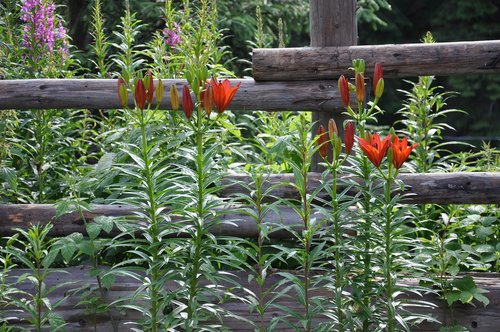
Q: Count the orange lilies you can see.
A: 3